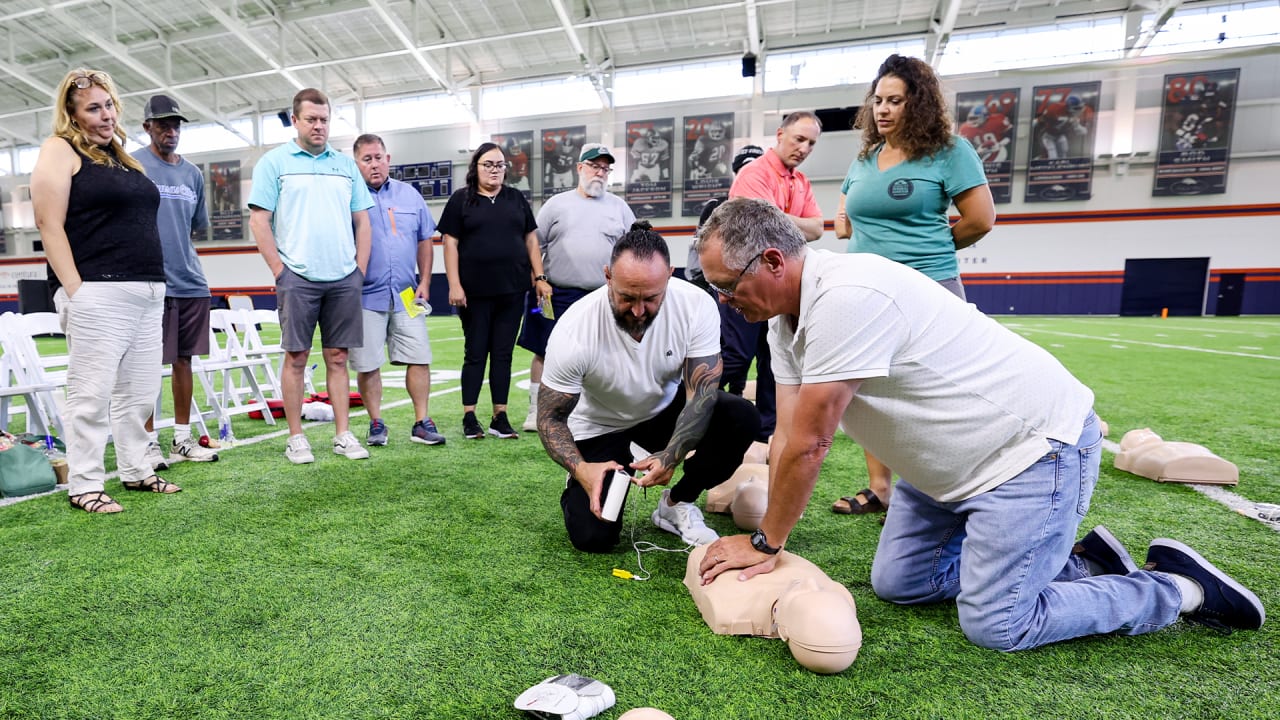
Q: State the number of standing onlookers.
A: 9